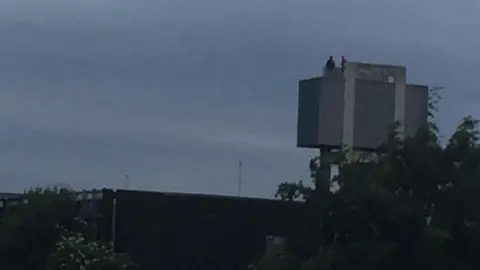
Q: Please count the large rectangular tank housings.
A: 1